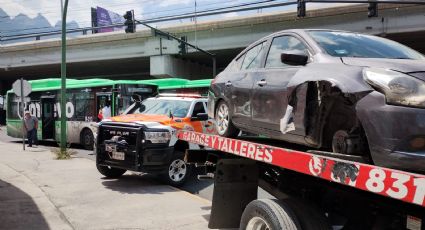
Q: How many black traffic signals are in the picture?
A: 4